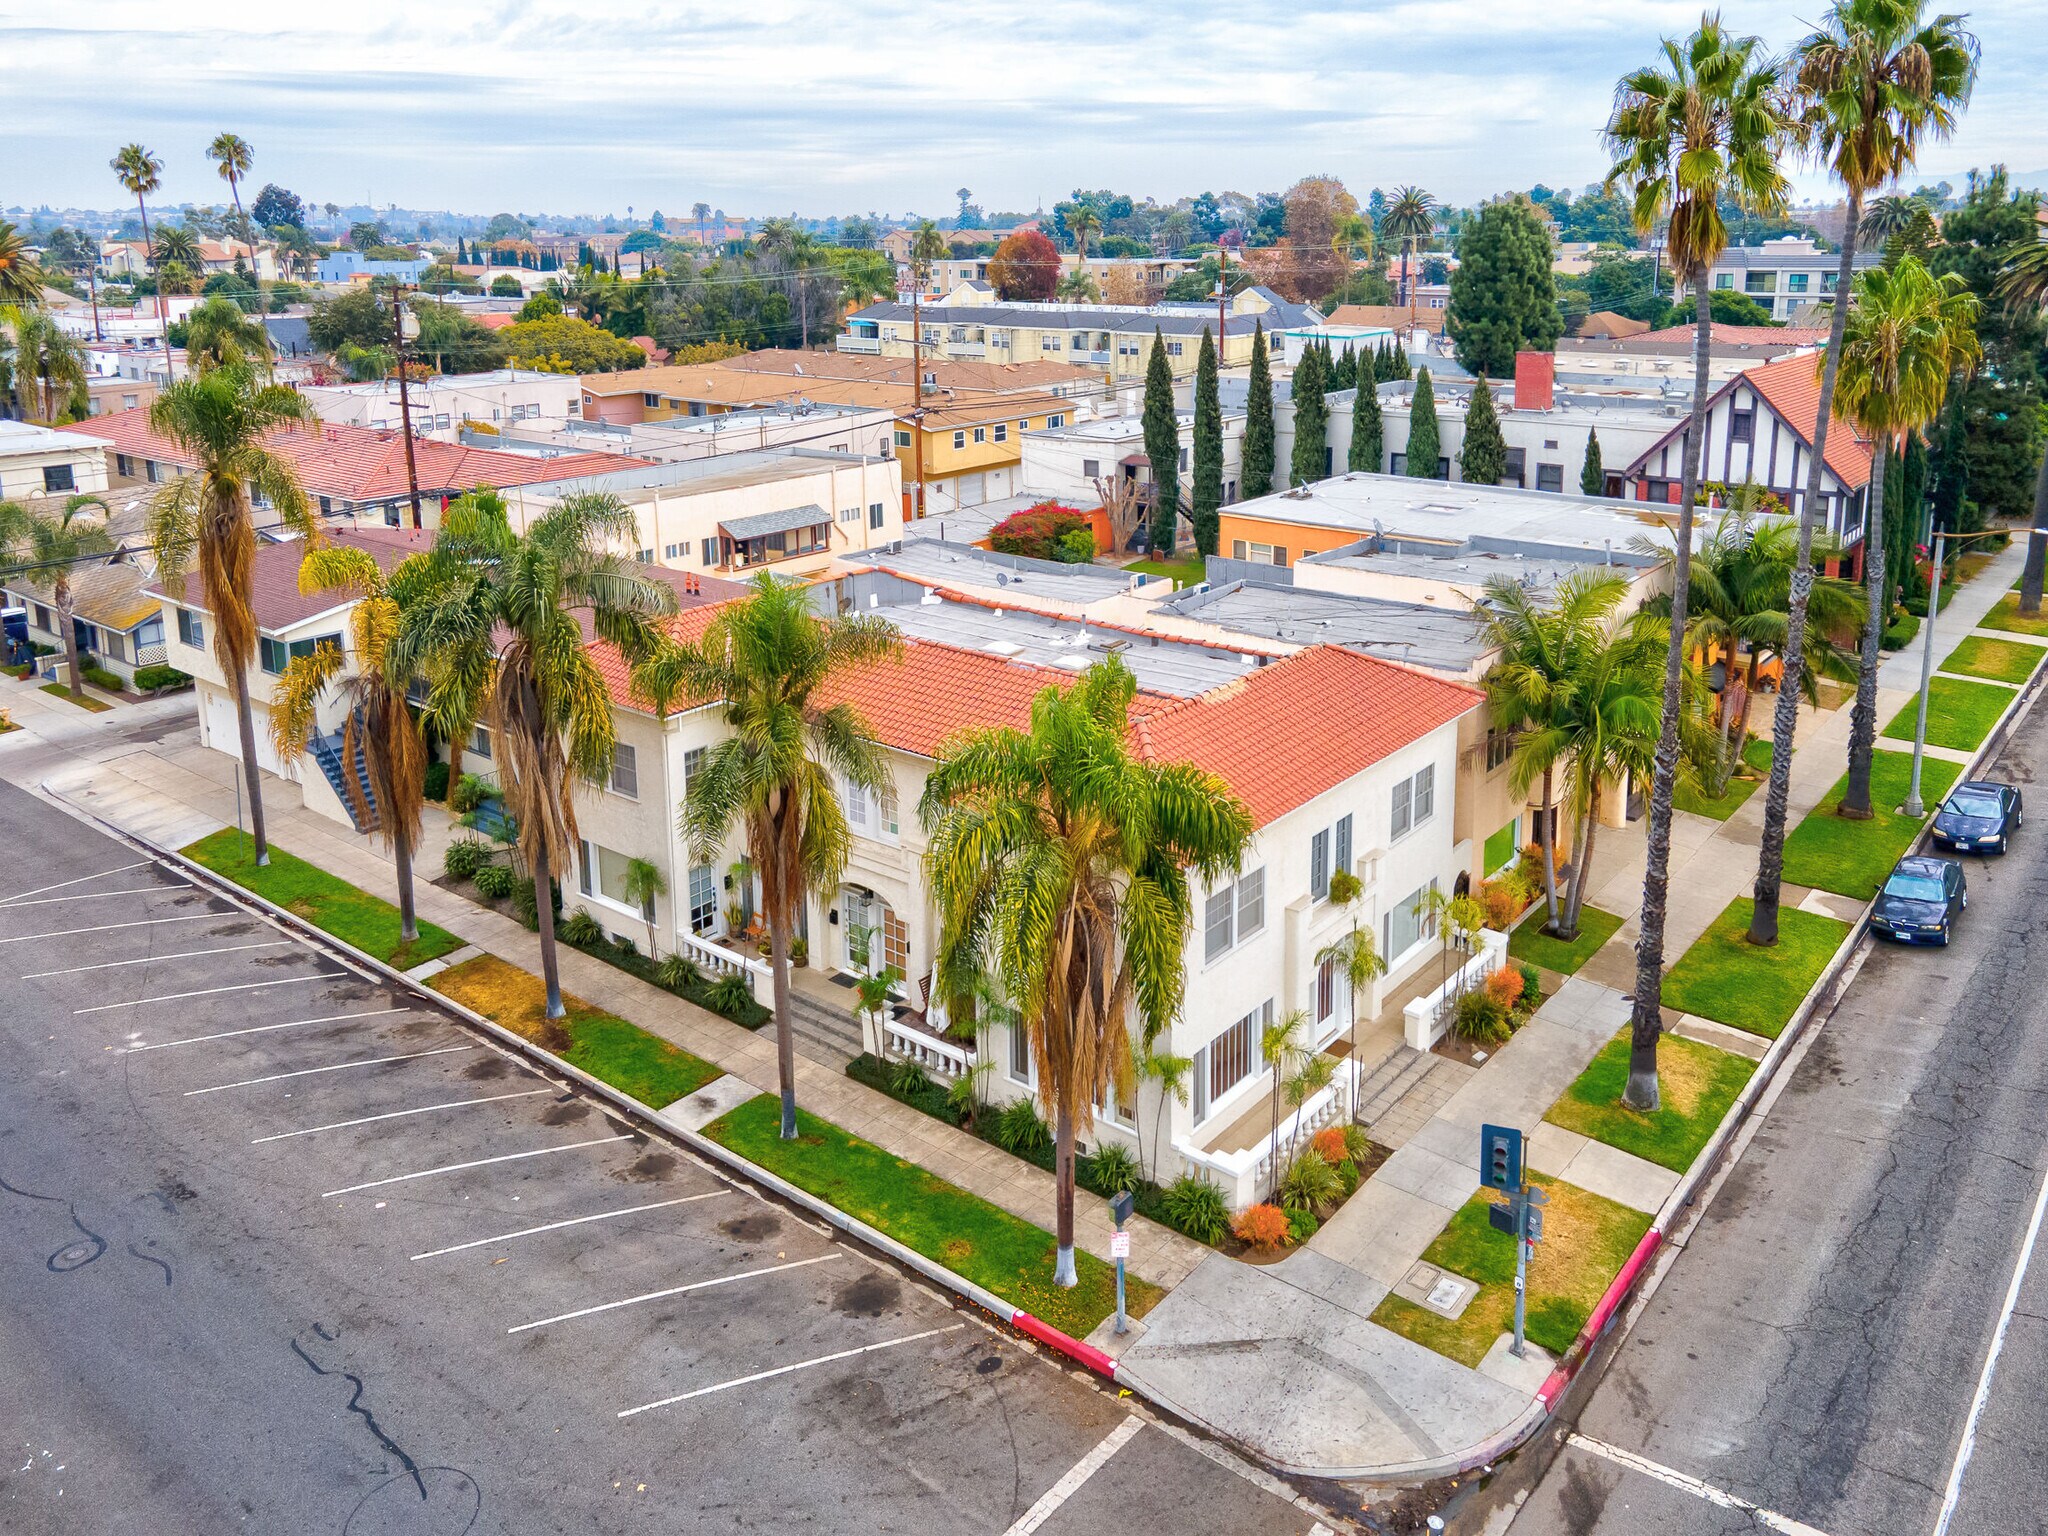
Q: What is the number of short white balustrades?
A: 4